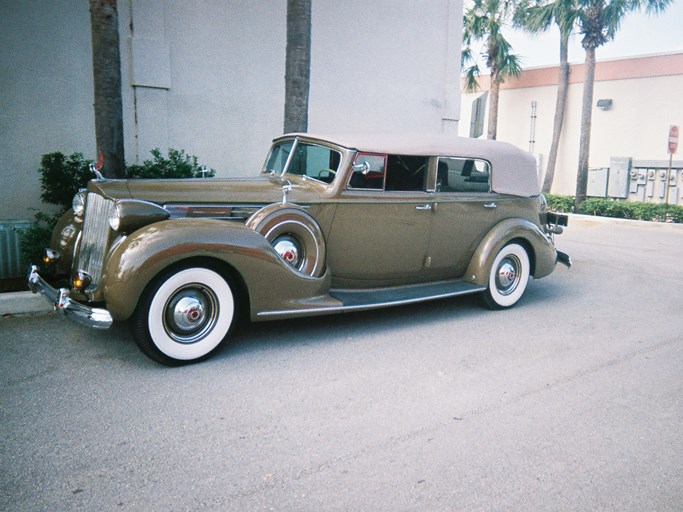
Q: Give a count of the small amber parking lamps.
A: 2